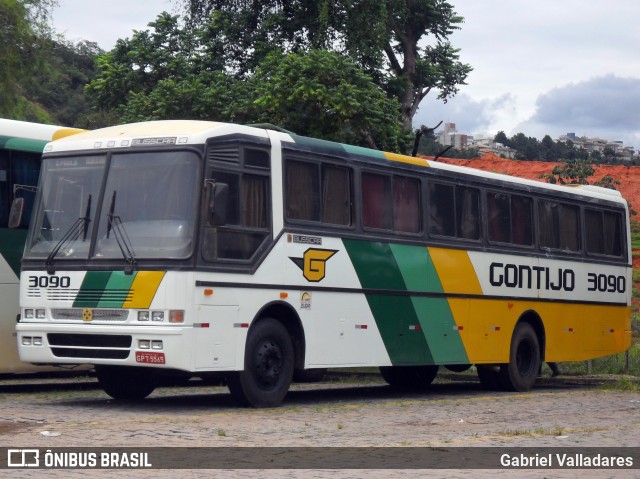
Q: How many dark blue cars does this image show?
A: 0